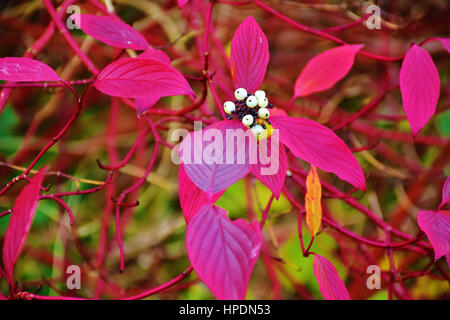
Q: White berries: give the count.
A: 8